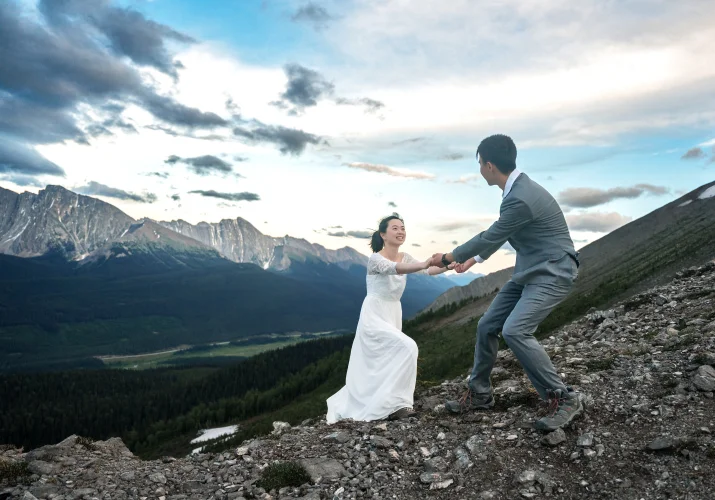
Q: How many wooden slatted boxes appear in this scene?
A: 0